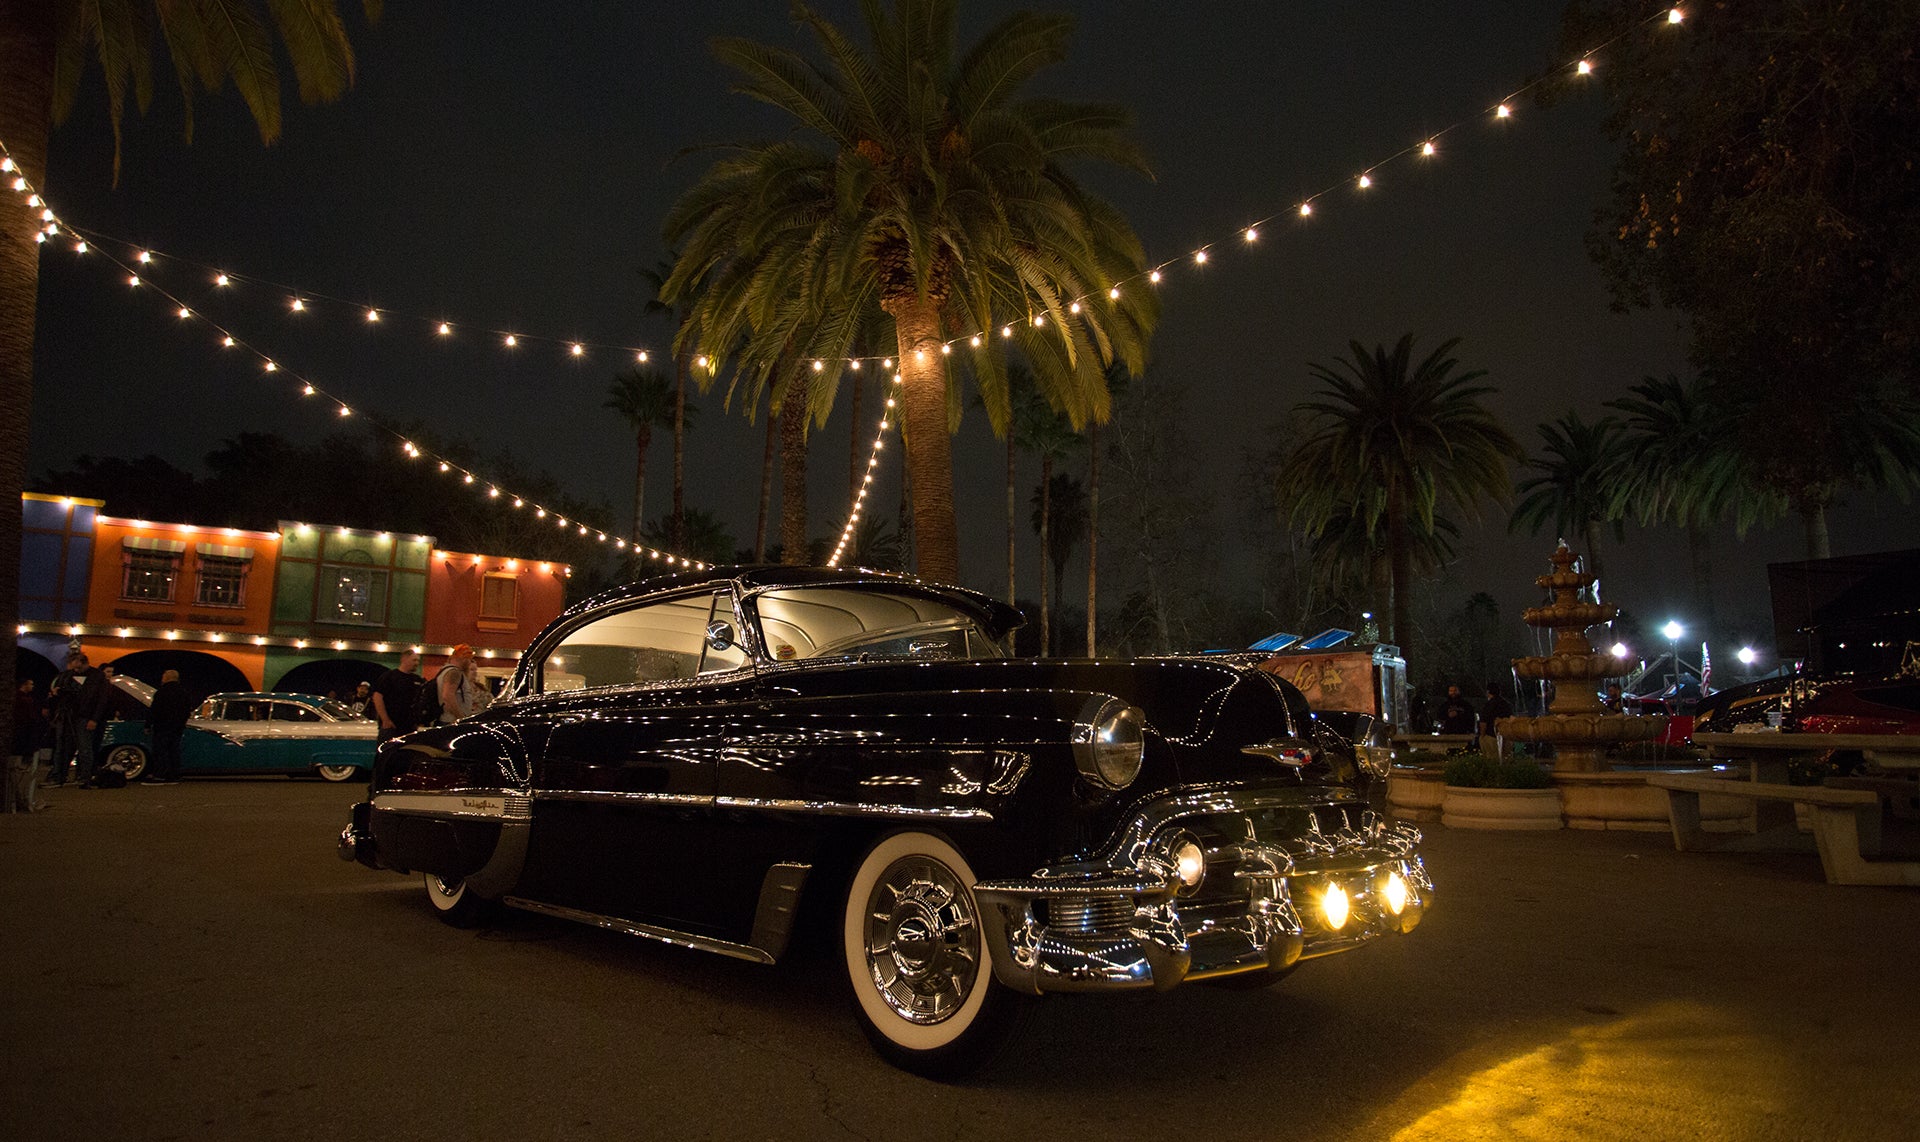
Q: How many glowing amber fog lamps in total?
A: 2